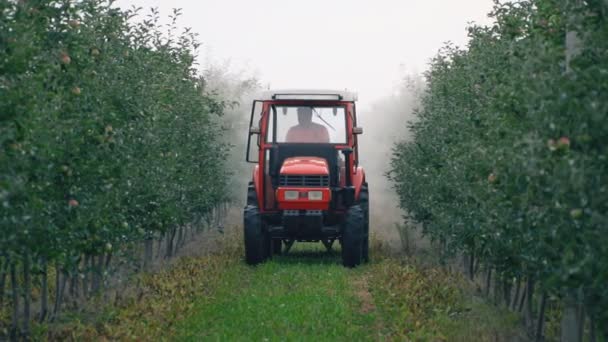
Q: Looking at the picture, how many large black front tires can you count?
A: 2